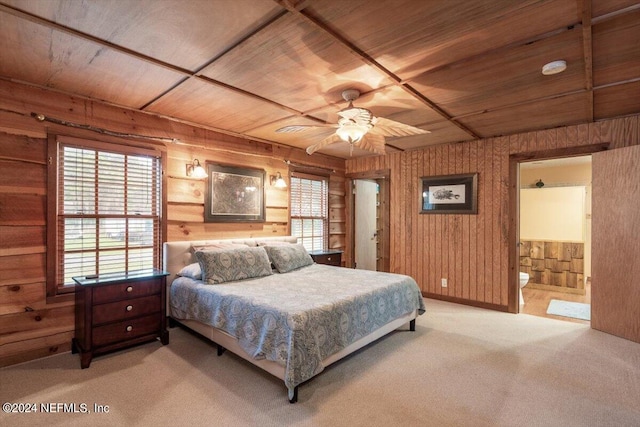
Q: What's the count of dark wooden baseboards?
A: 1